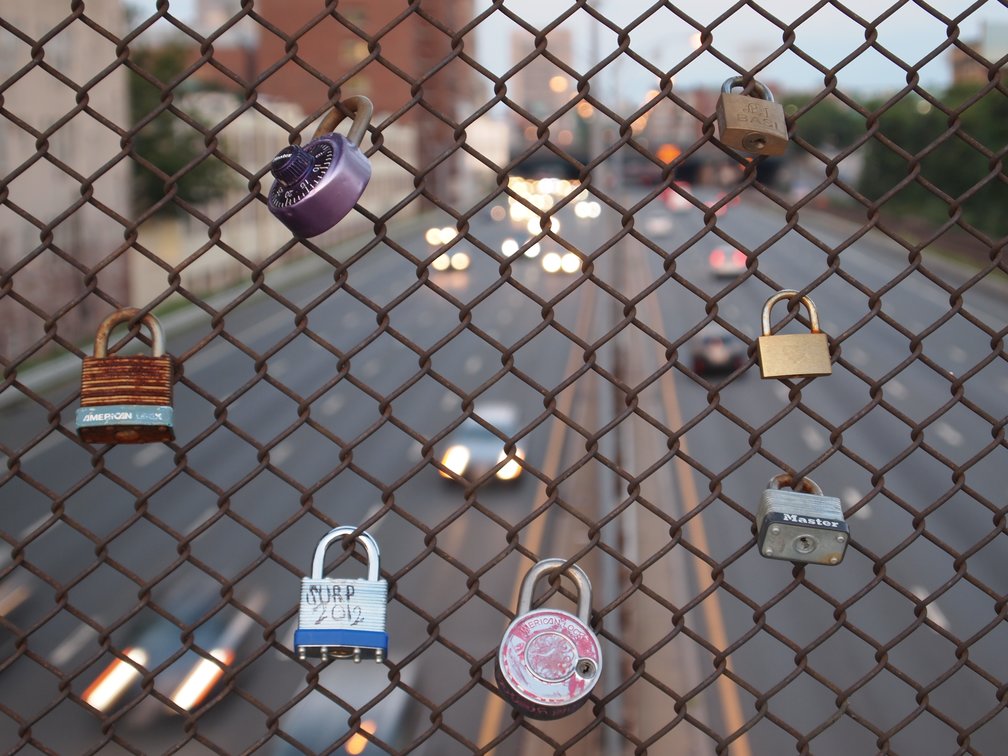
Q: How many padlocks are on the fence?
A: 7